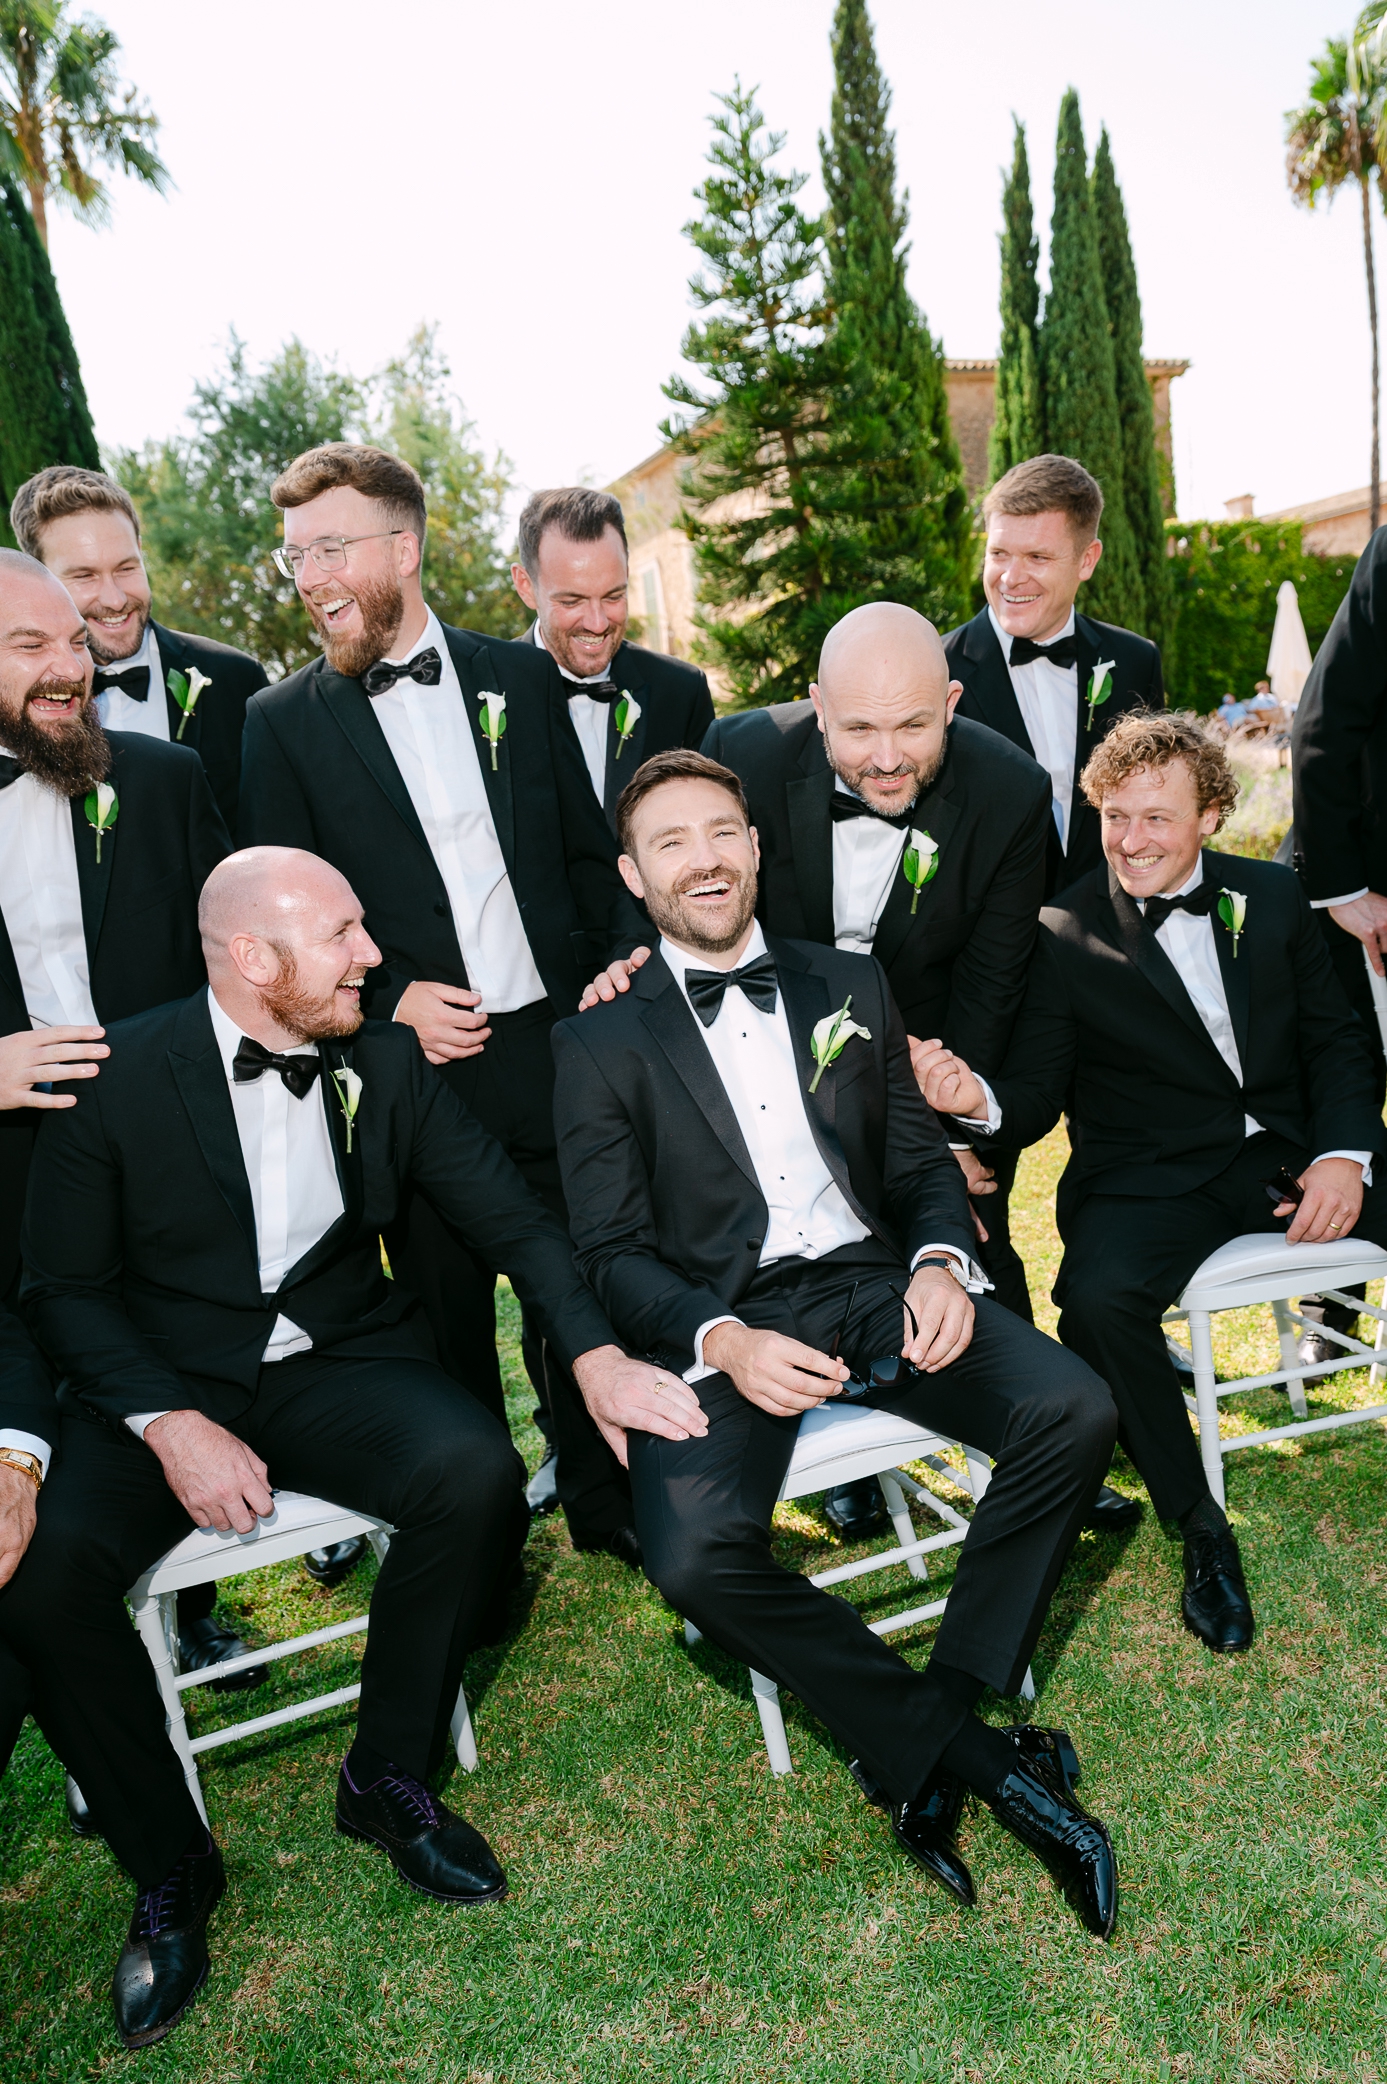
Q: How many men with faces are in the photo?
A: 9